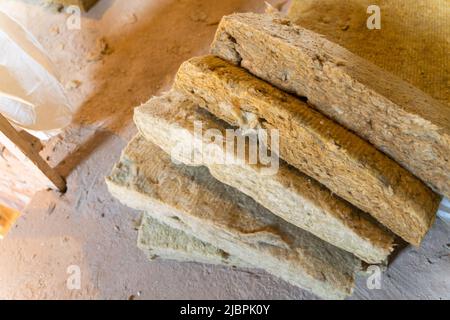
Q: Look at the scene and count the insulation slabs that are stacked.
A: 5